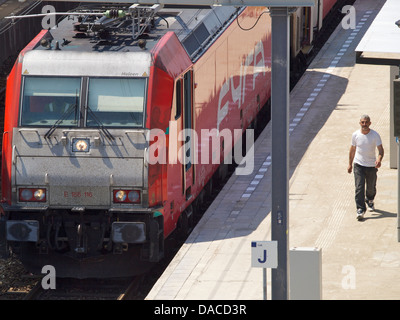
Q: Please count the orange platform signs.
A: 0